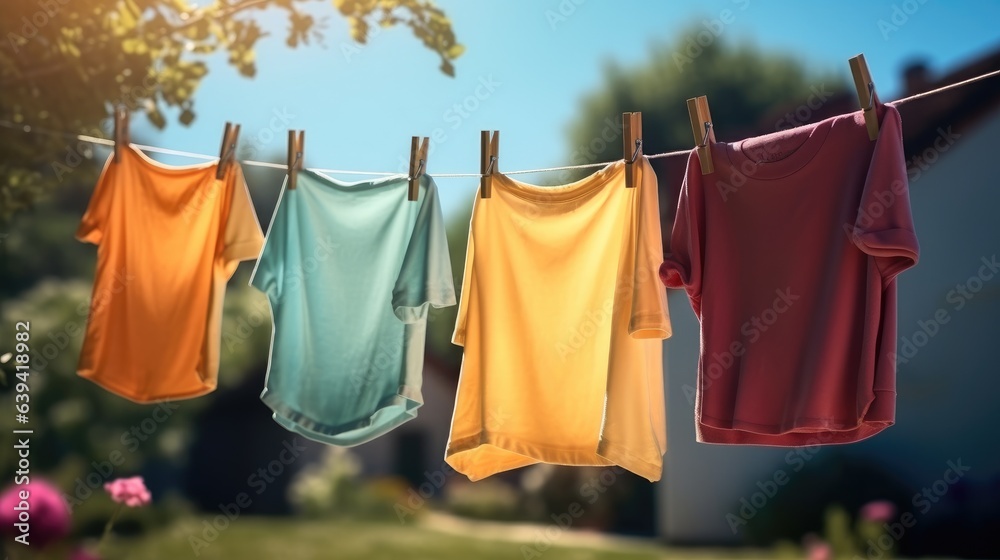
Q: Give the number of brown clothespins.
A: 8